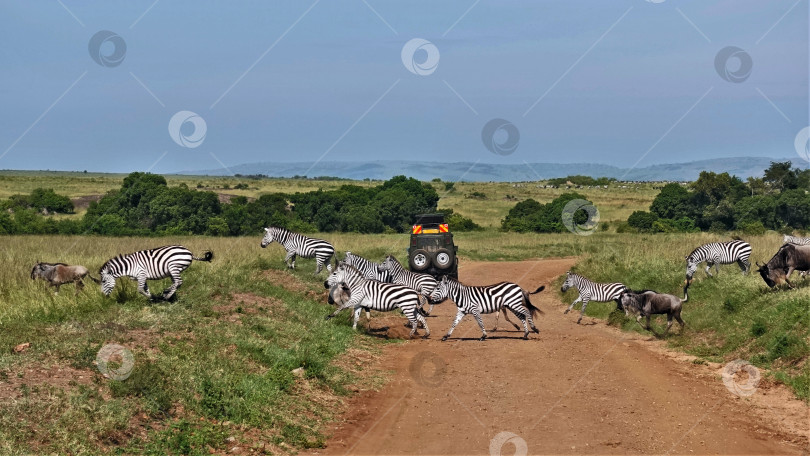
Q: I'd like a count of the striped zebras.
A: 9